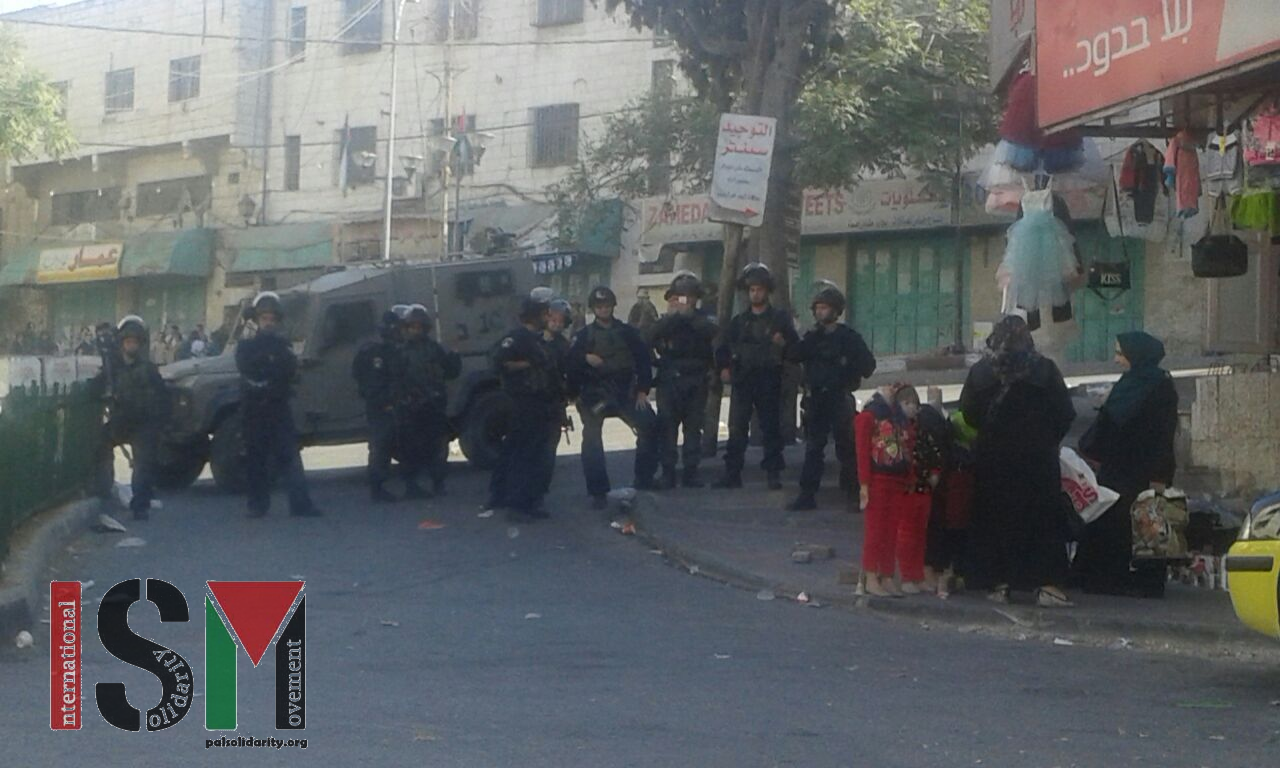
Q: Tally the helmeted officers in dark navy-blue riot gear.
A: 10